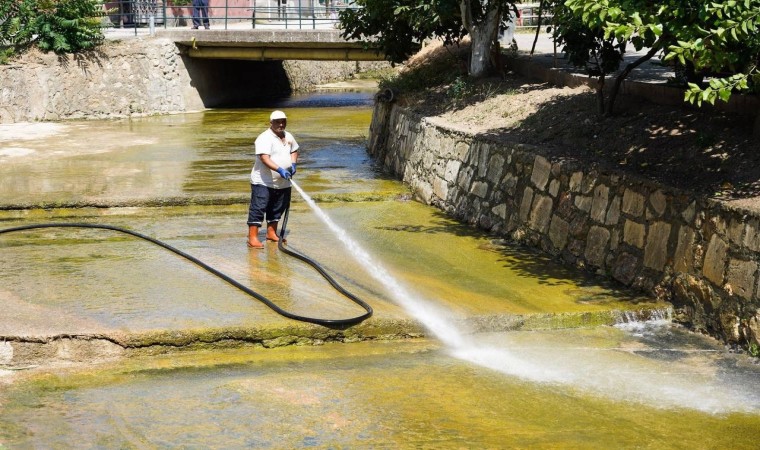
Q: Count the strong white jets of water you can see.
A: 1